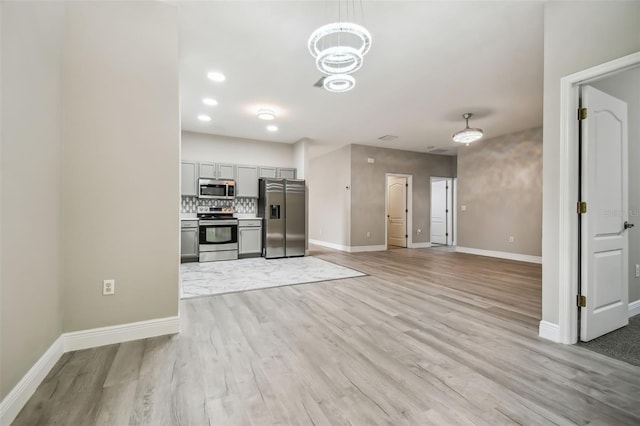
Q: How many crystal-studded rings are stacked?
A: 3